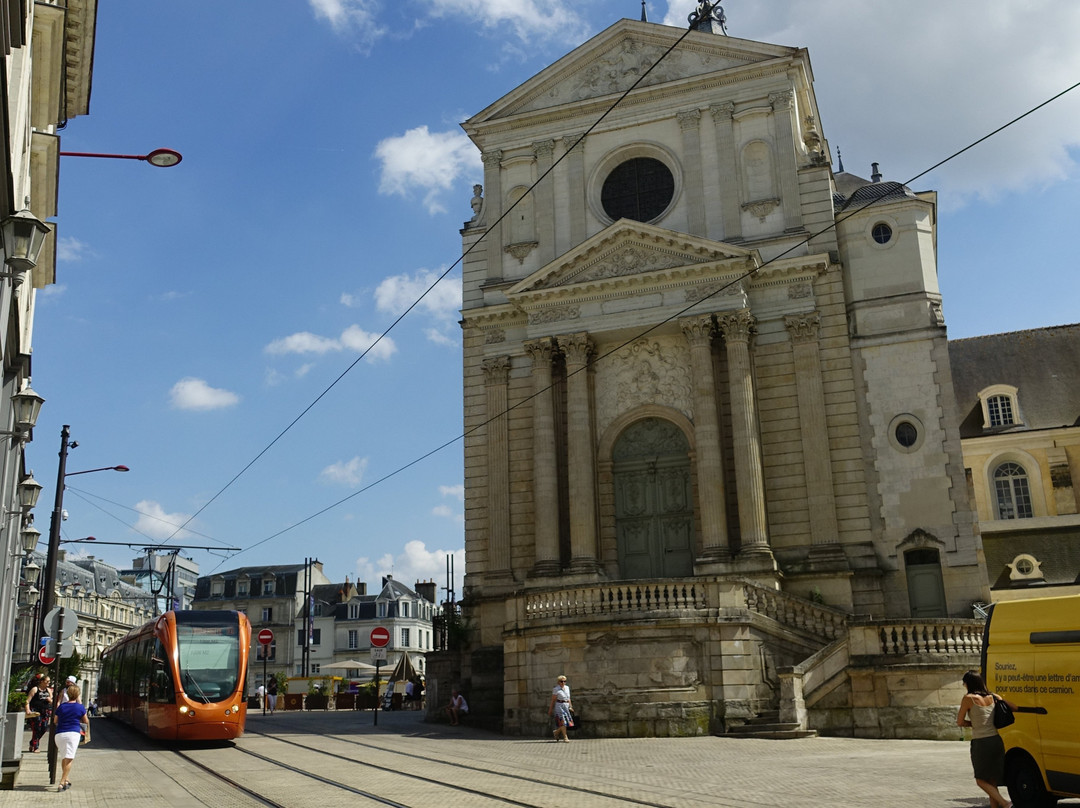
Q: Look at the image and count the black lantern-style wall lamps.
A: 6